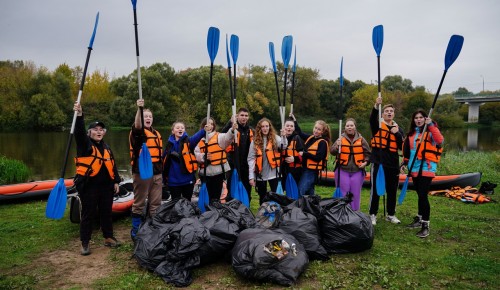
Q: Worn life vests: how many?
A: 11